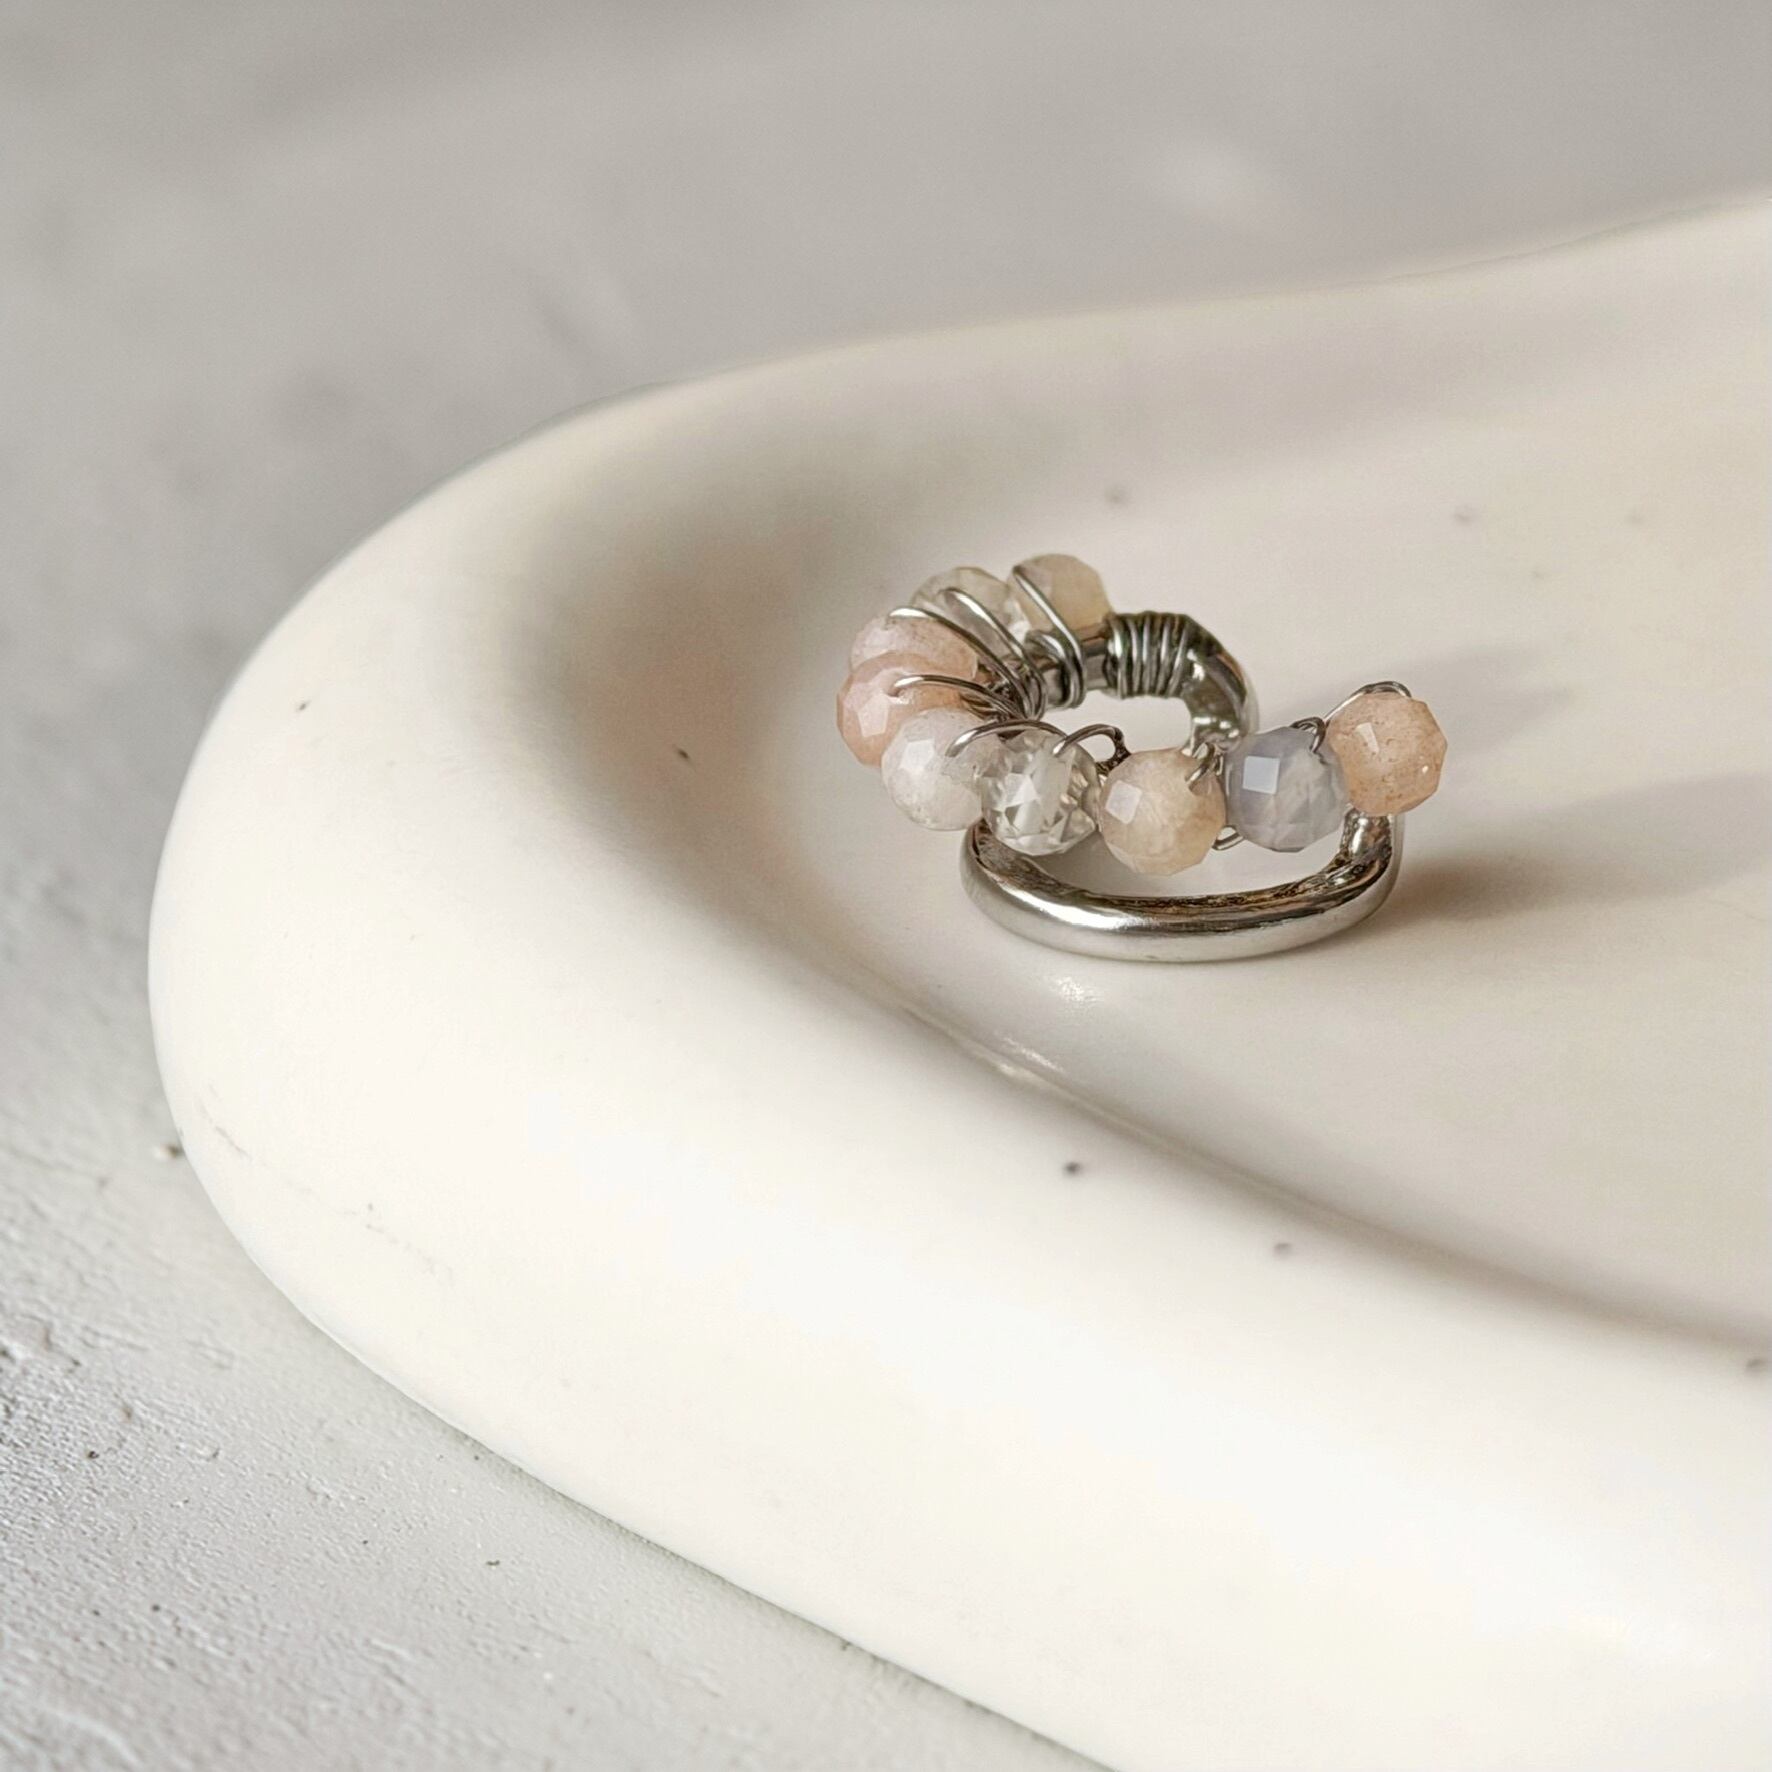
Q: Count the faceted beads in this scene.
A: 9